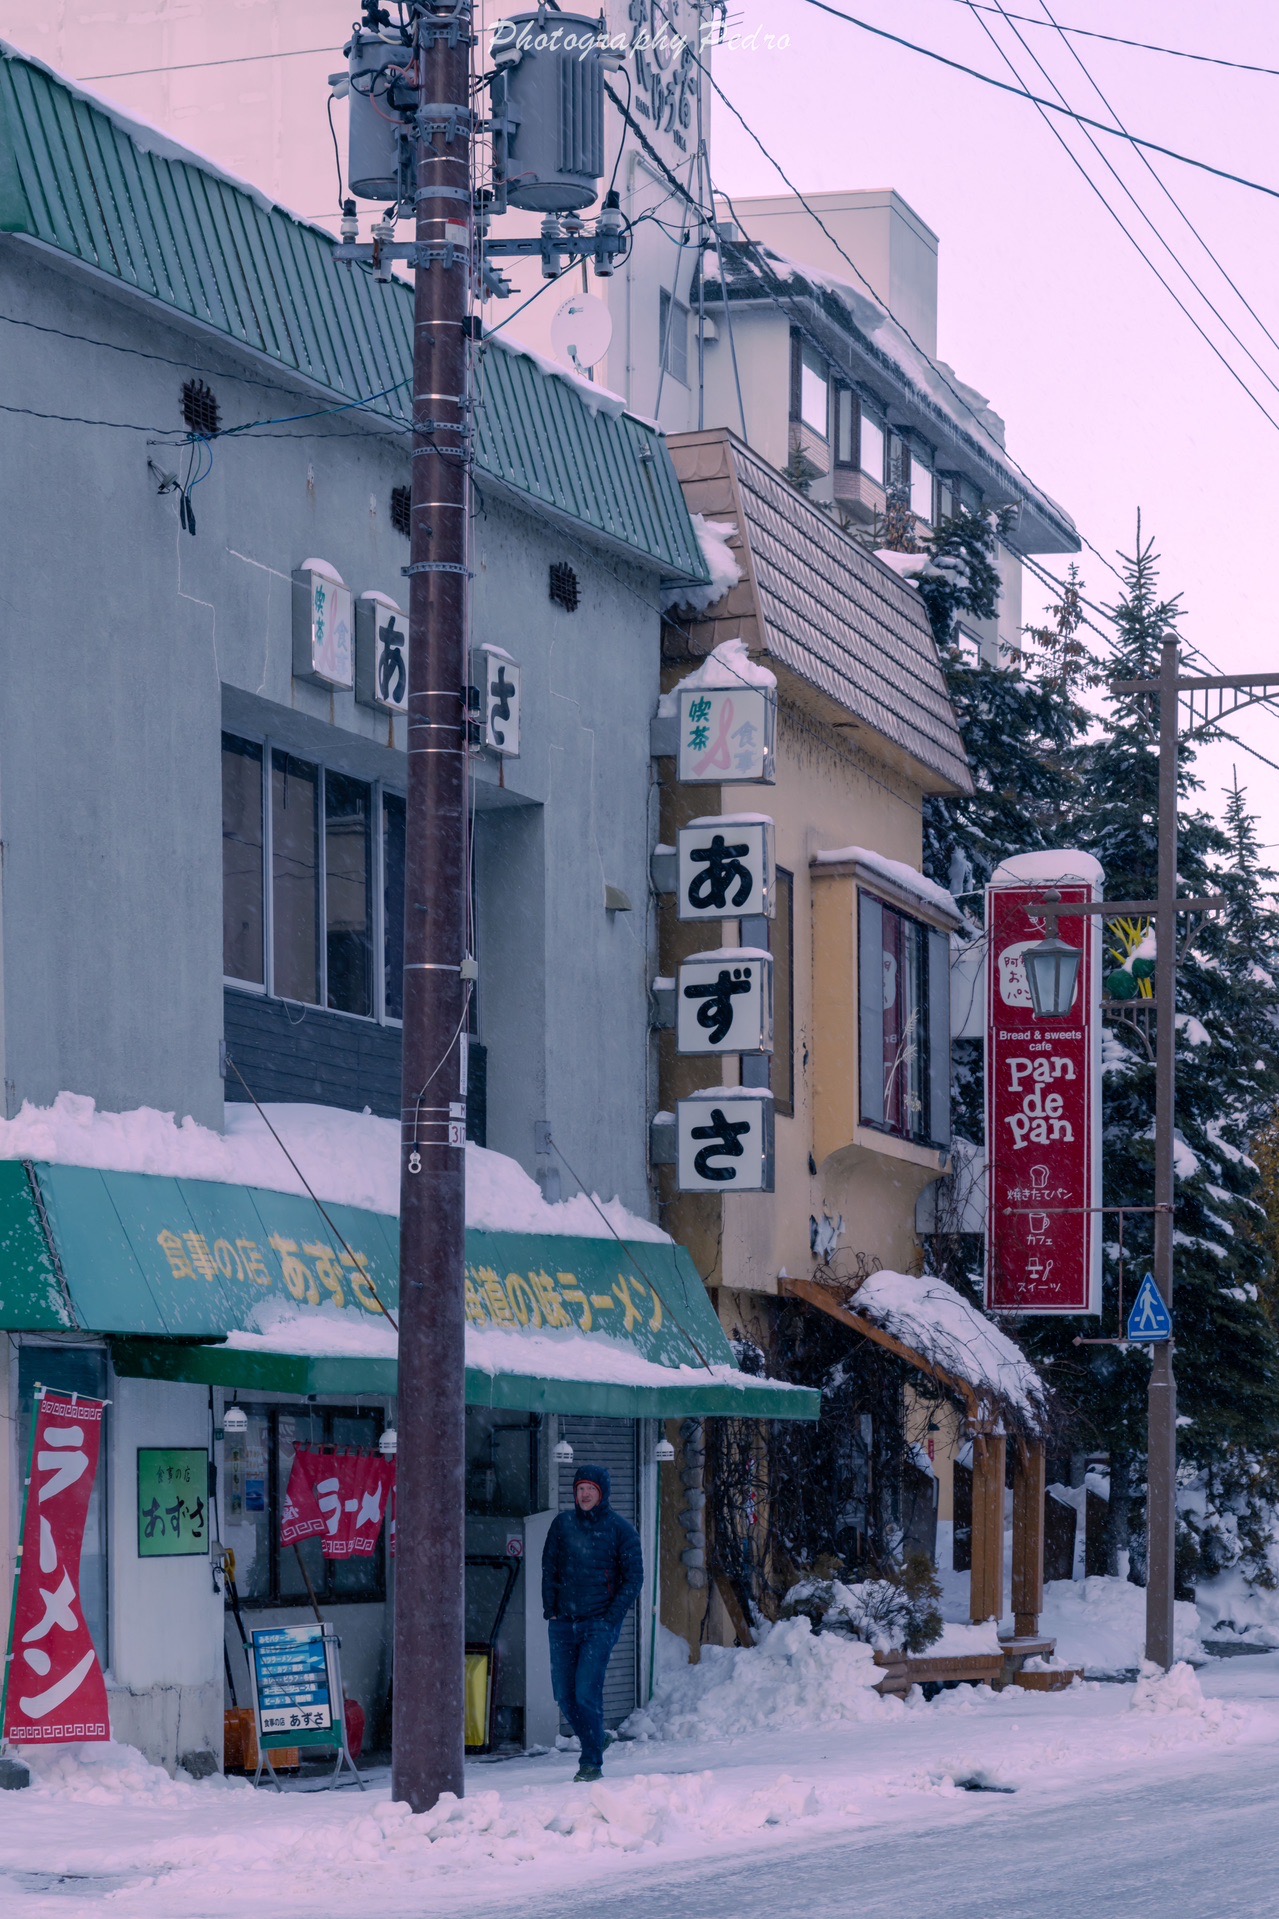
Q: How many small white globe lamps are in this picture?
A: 4